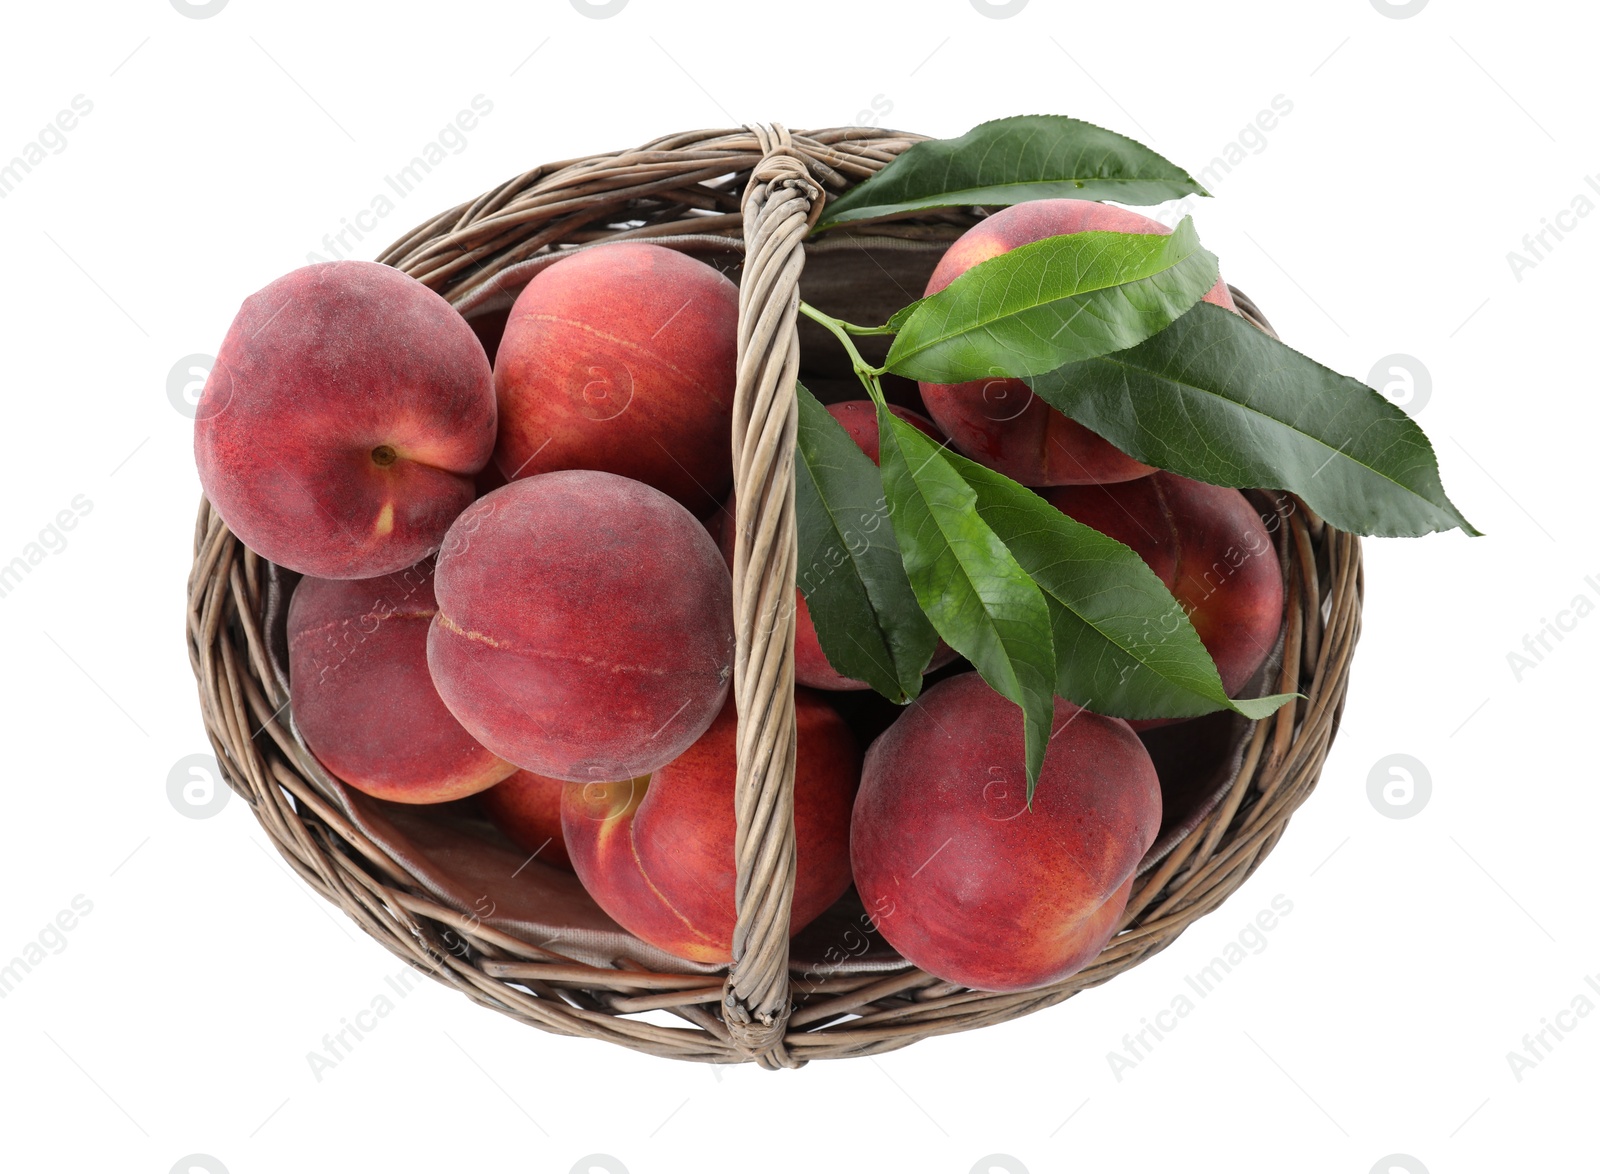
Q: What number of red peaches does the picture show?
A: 10